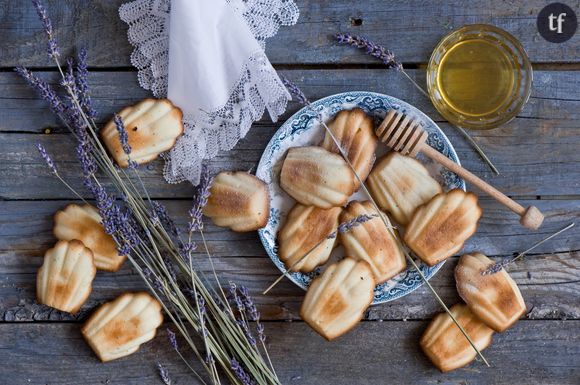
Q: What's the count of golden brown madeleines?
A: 14